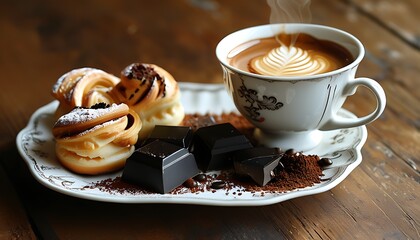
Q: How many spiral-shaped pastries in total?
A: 3